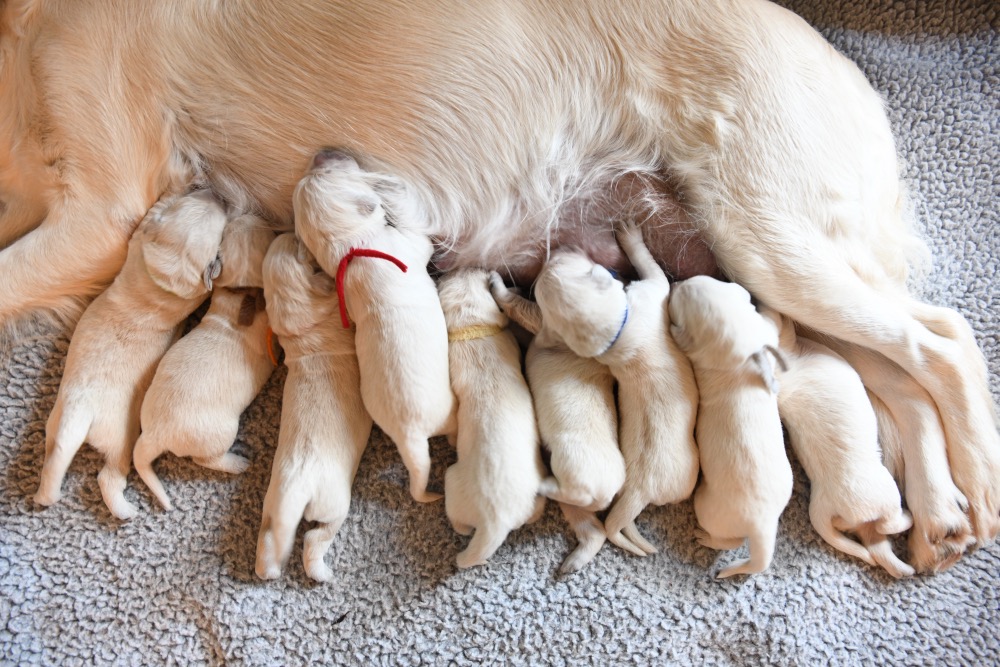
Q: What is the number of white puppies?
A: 9